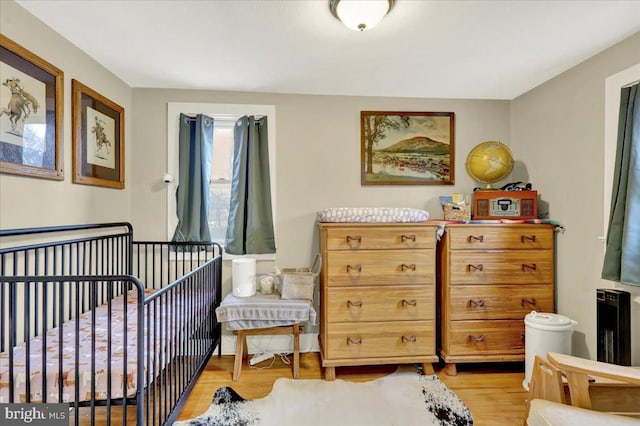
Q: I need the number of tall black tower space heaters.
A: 1